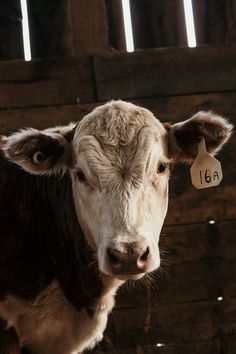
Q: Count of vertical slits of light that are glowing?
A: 3